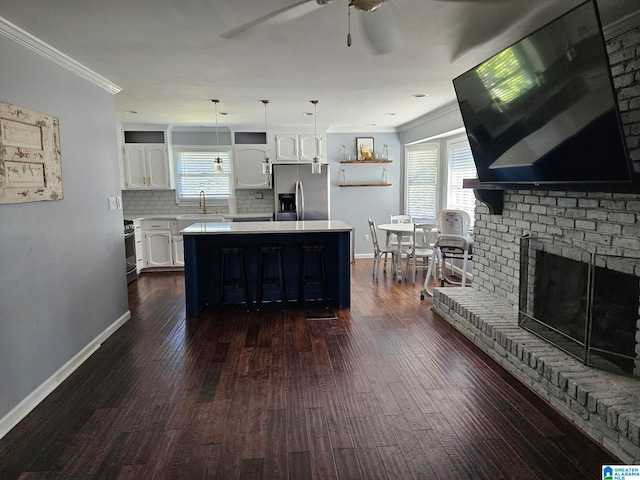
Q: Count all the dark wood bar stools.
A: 3